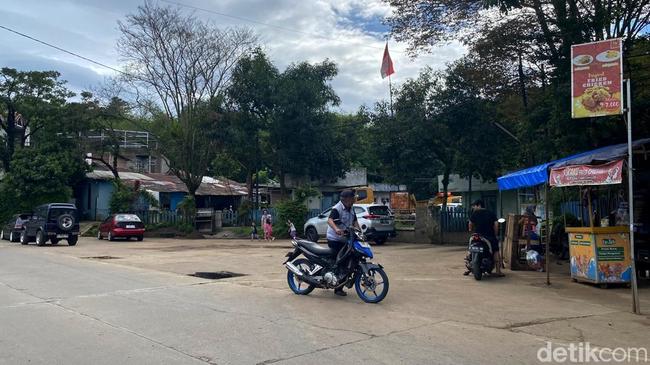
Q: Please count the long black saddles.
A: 1